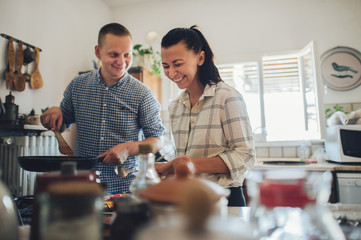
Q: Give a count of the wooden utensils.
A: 4